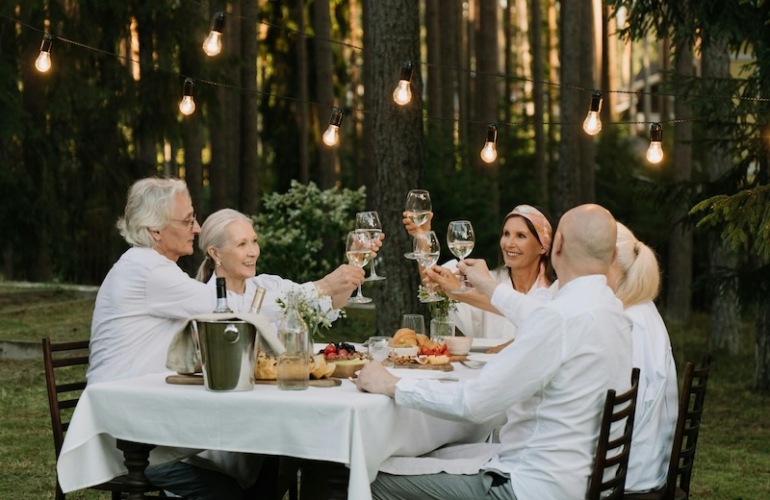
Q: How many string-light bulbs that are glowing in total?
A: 8